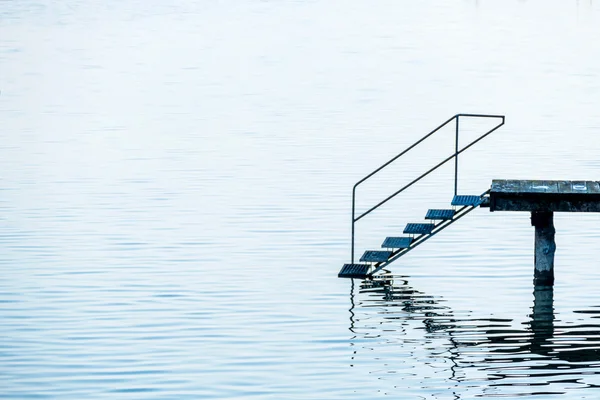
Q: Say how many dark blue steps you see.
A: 6